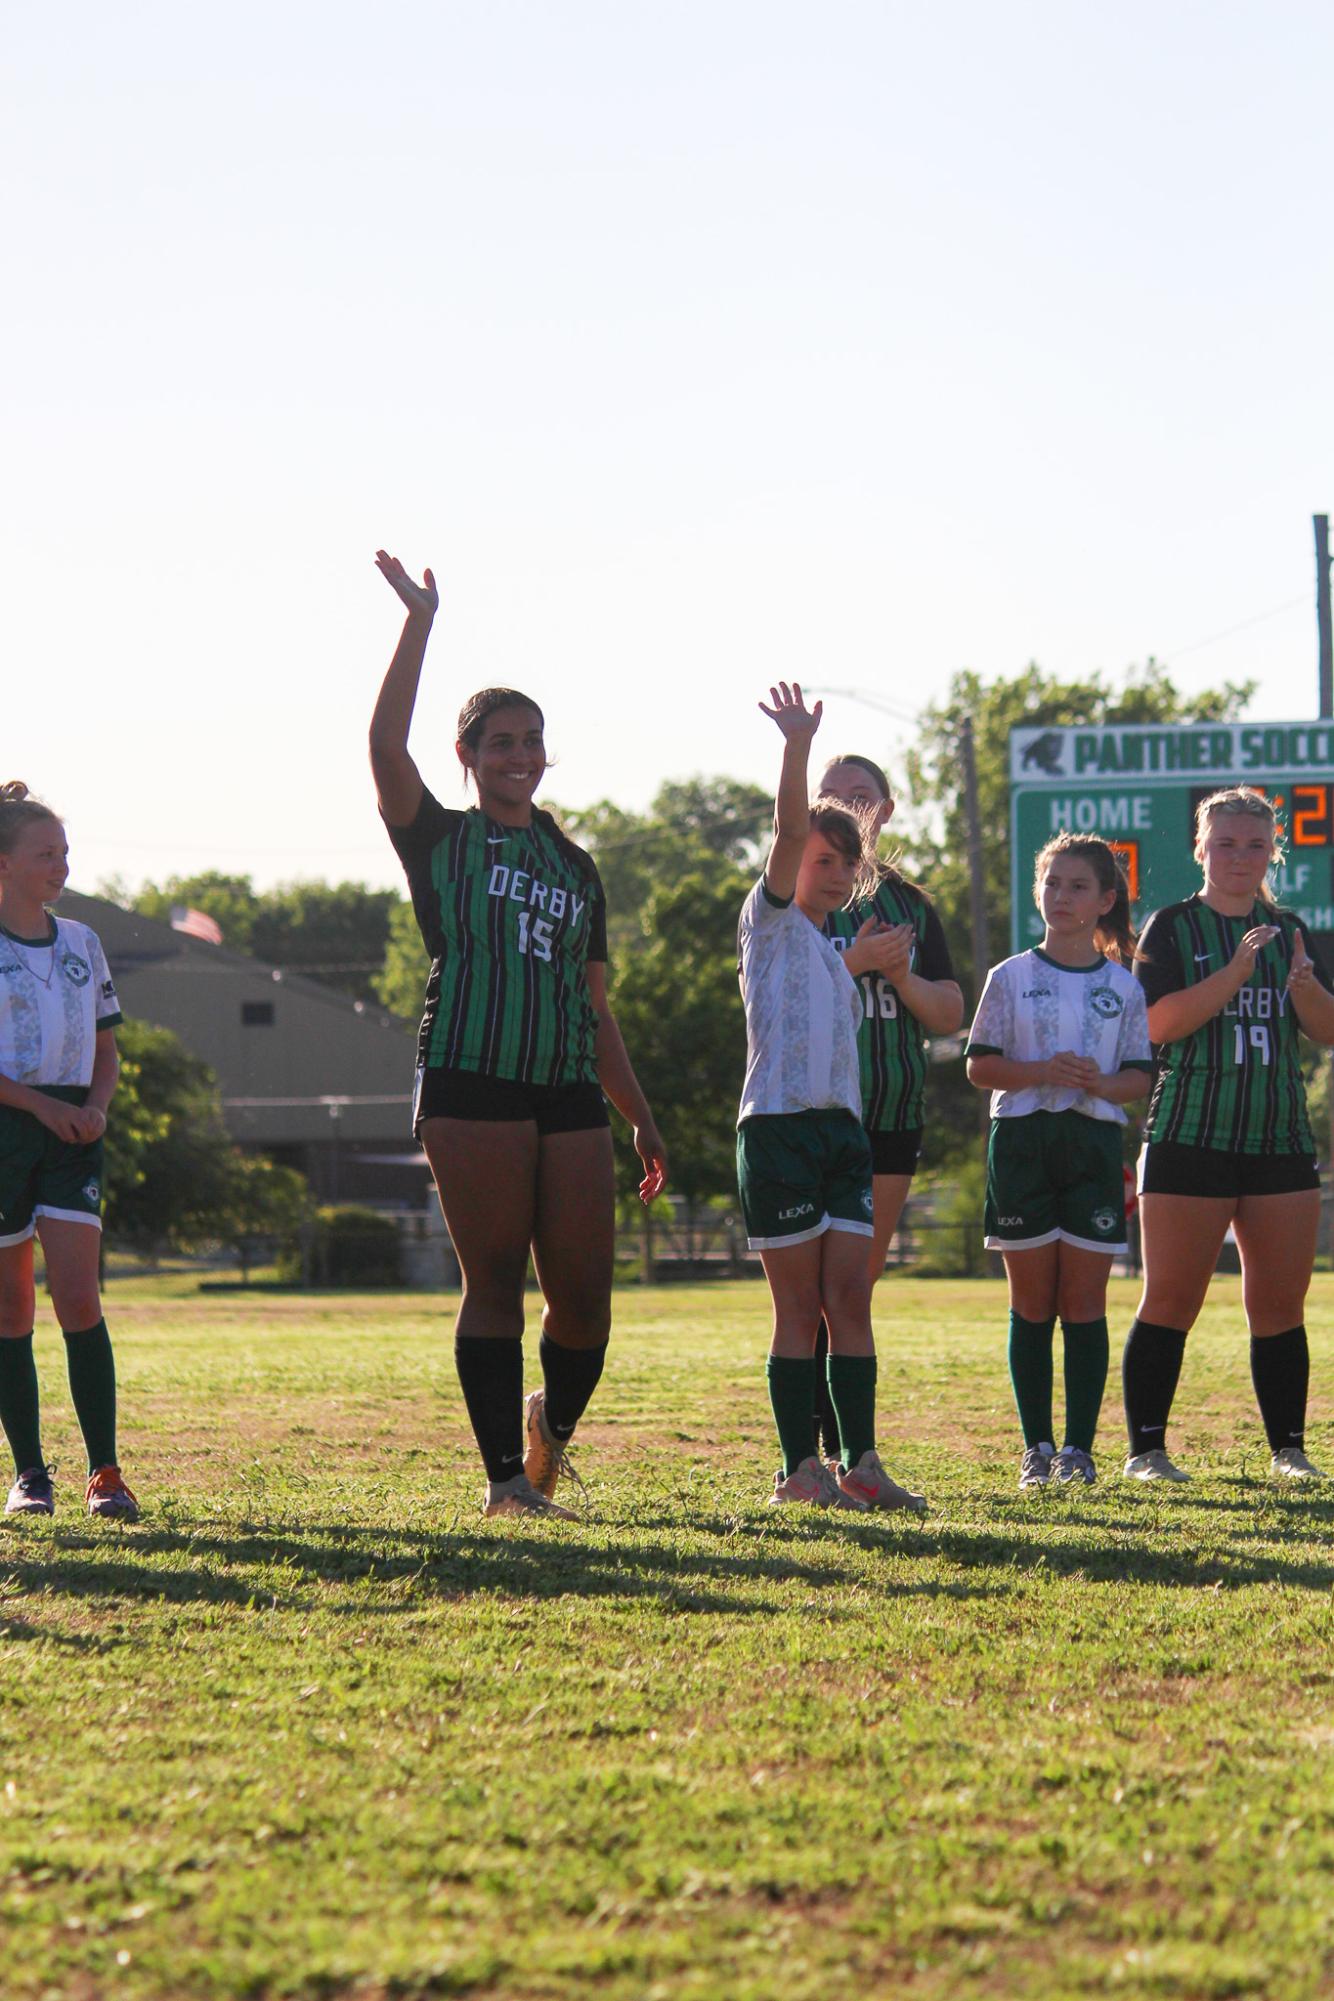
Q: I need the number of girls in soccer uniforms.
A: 6